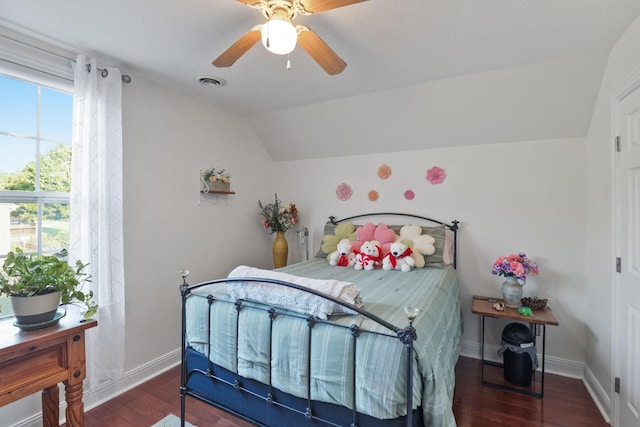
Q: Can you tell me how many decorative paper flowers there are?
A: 5